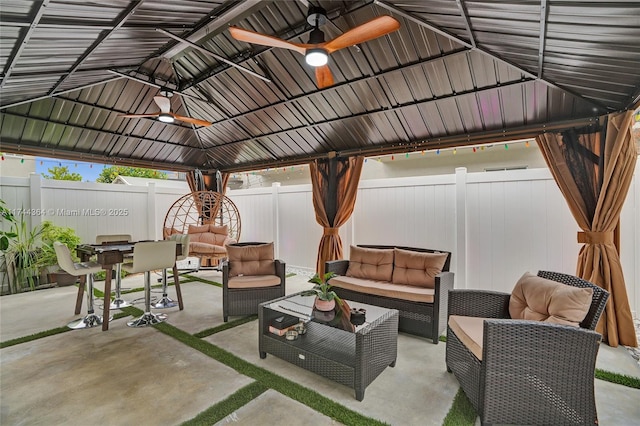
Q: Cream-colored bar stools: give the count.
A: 4